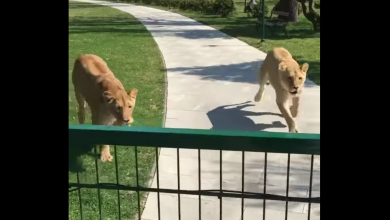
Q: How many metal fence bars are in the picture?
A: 12